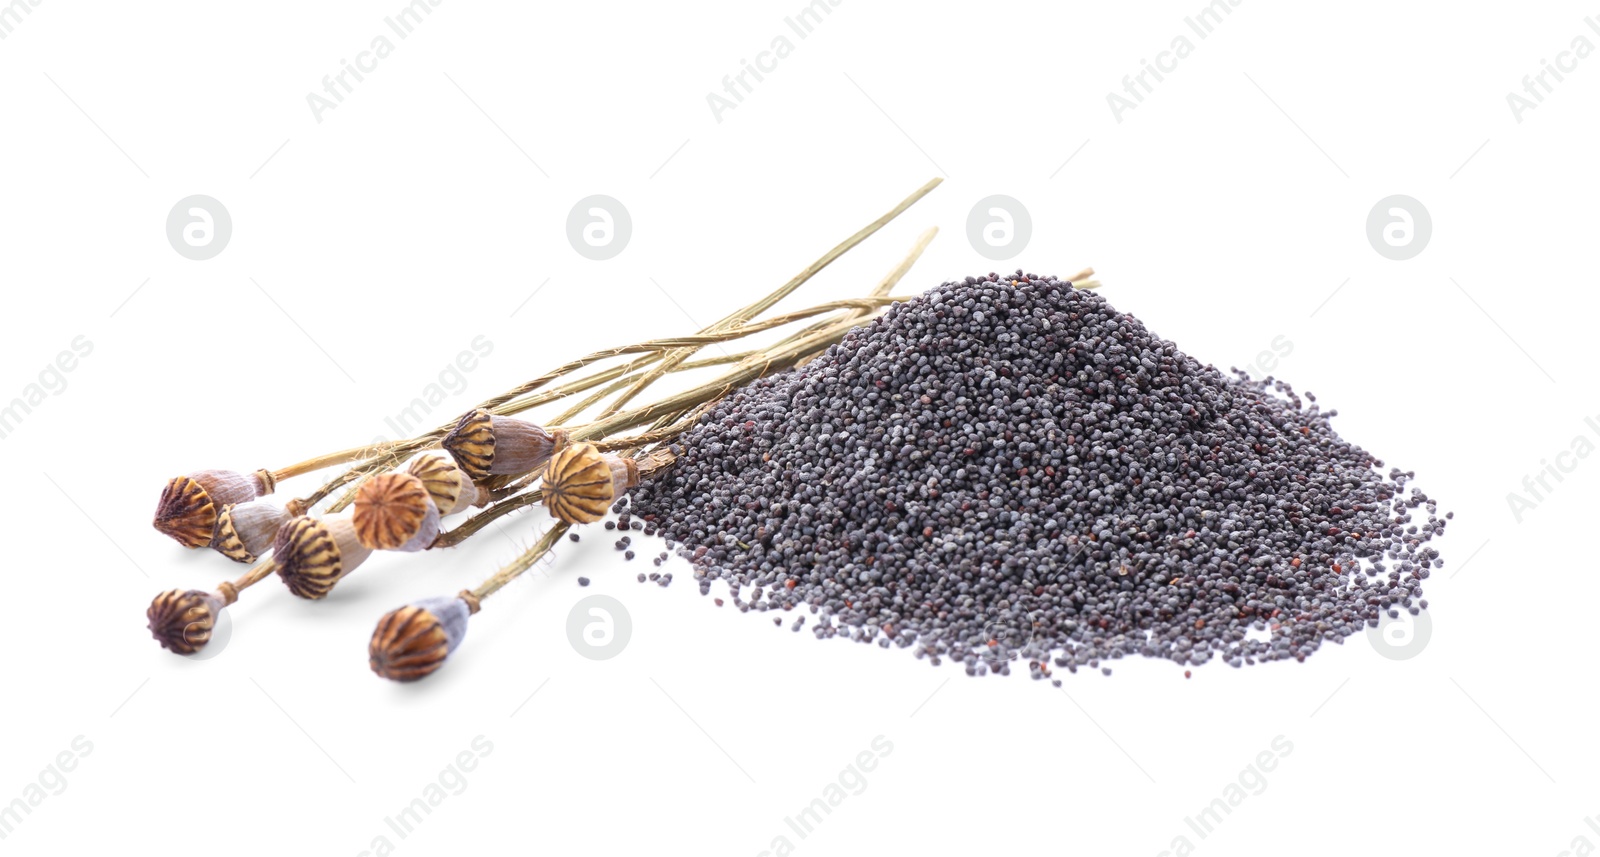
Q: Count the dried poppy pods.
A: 9